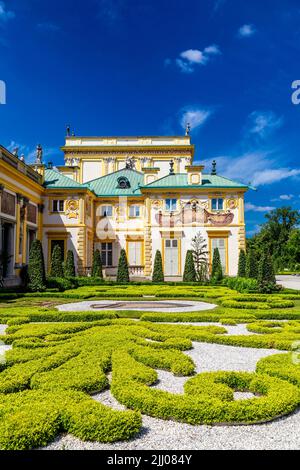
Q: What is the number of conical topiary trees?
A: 11